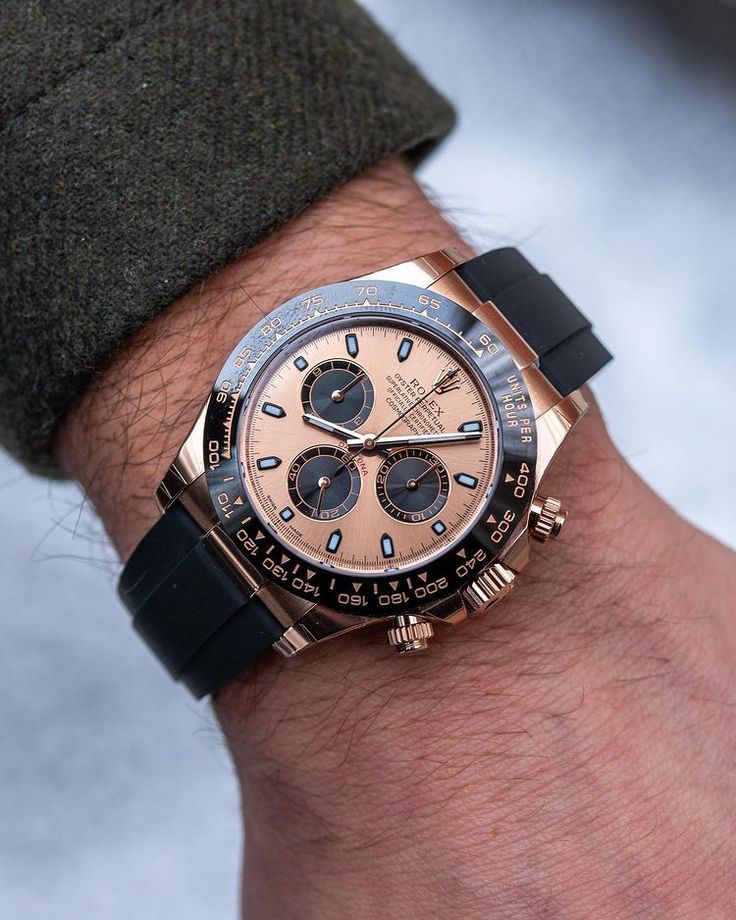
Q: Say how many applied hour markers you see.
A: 11